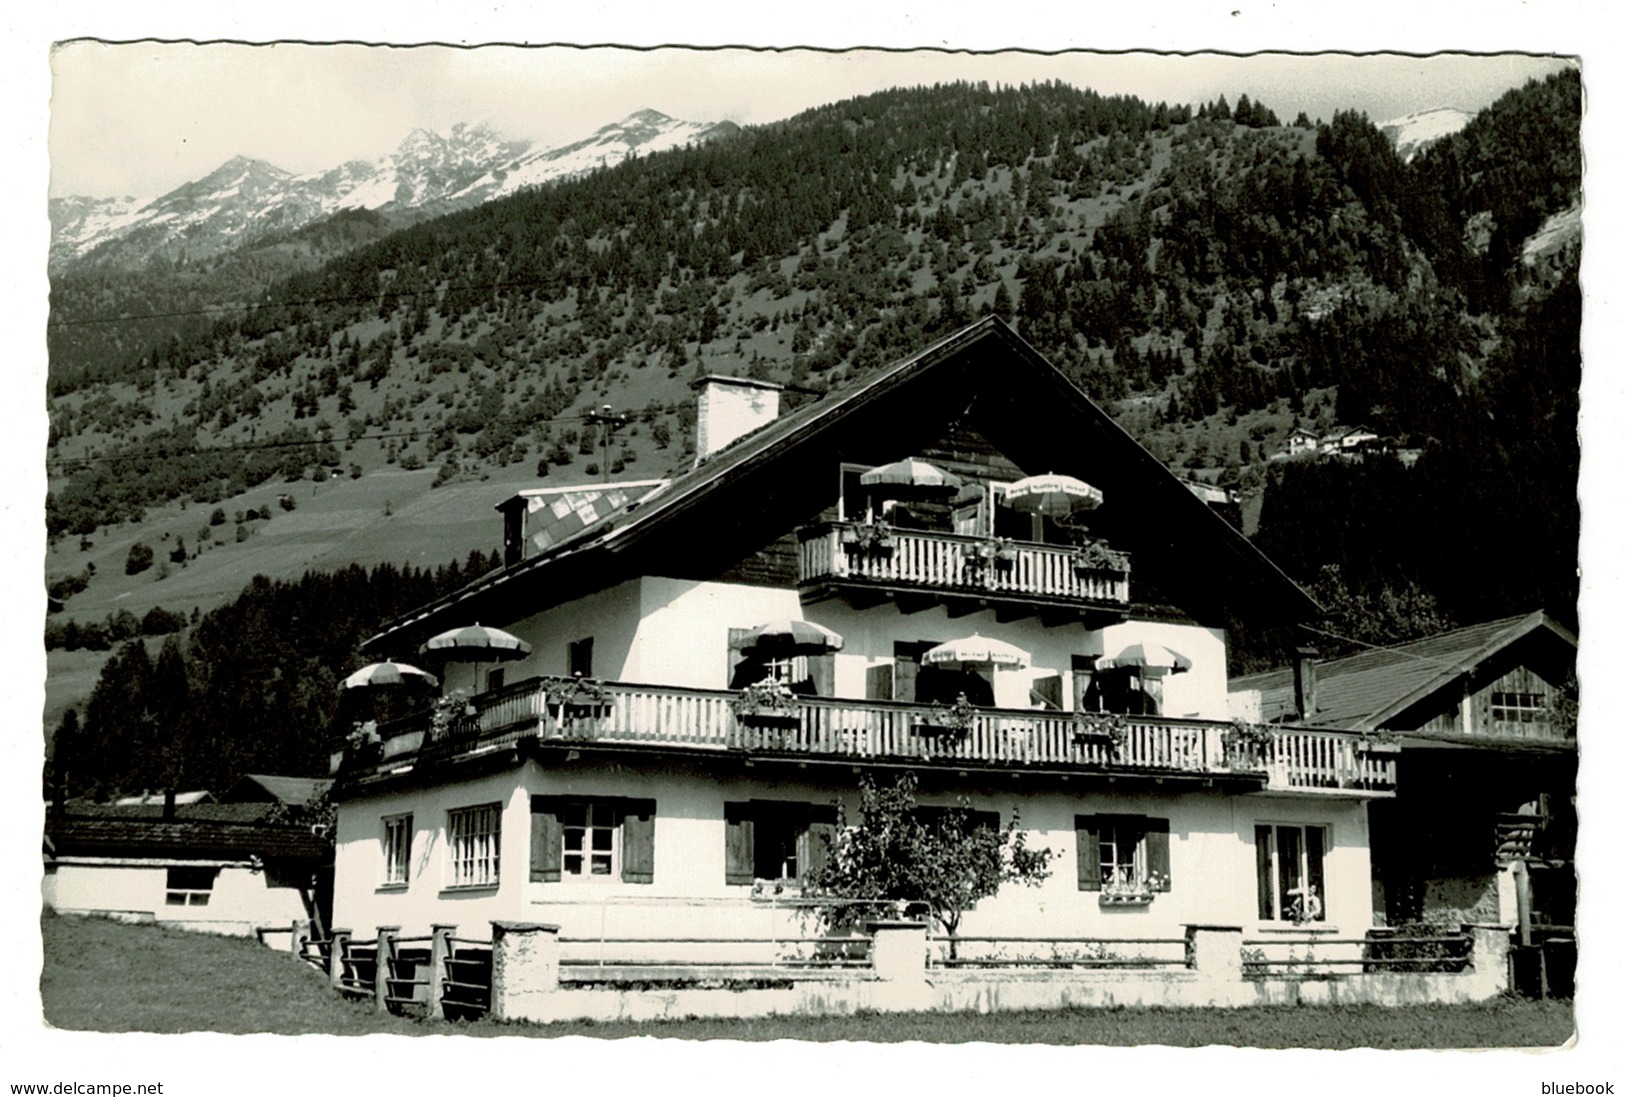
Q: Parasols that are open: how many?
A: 7